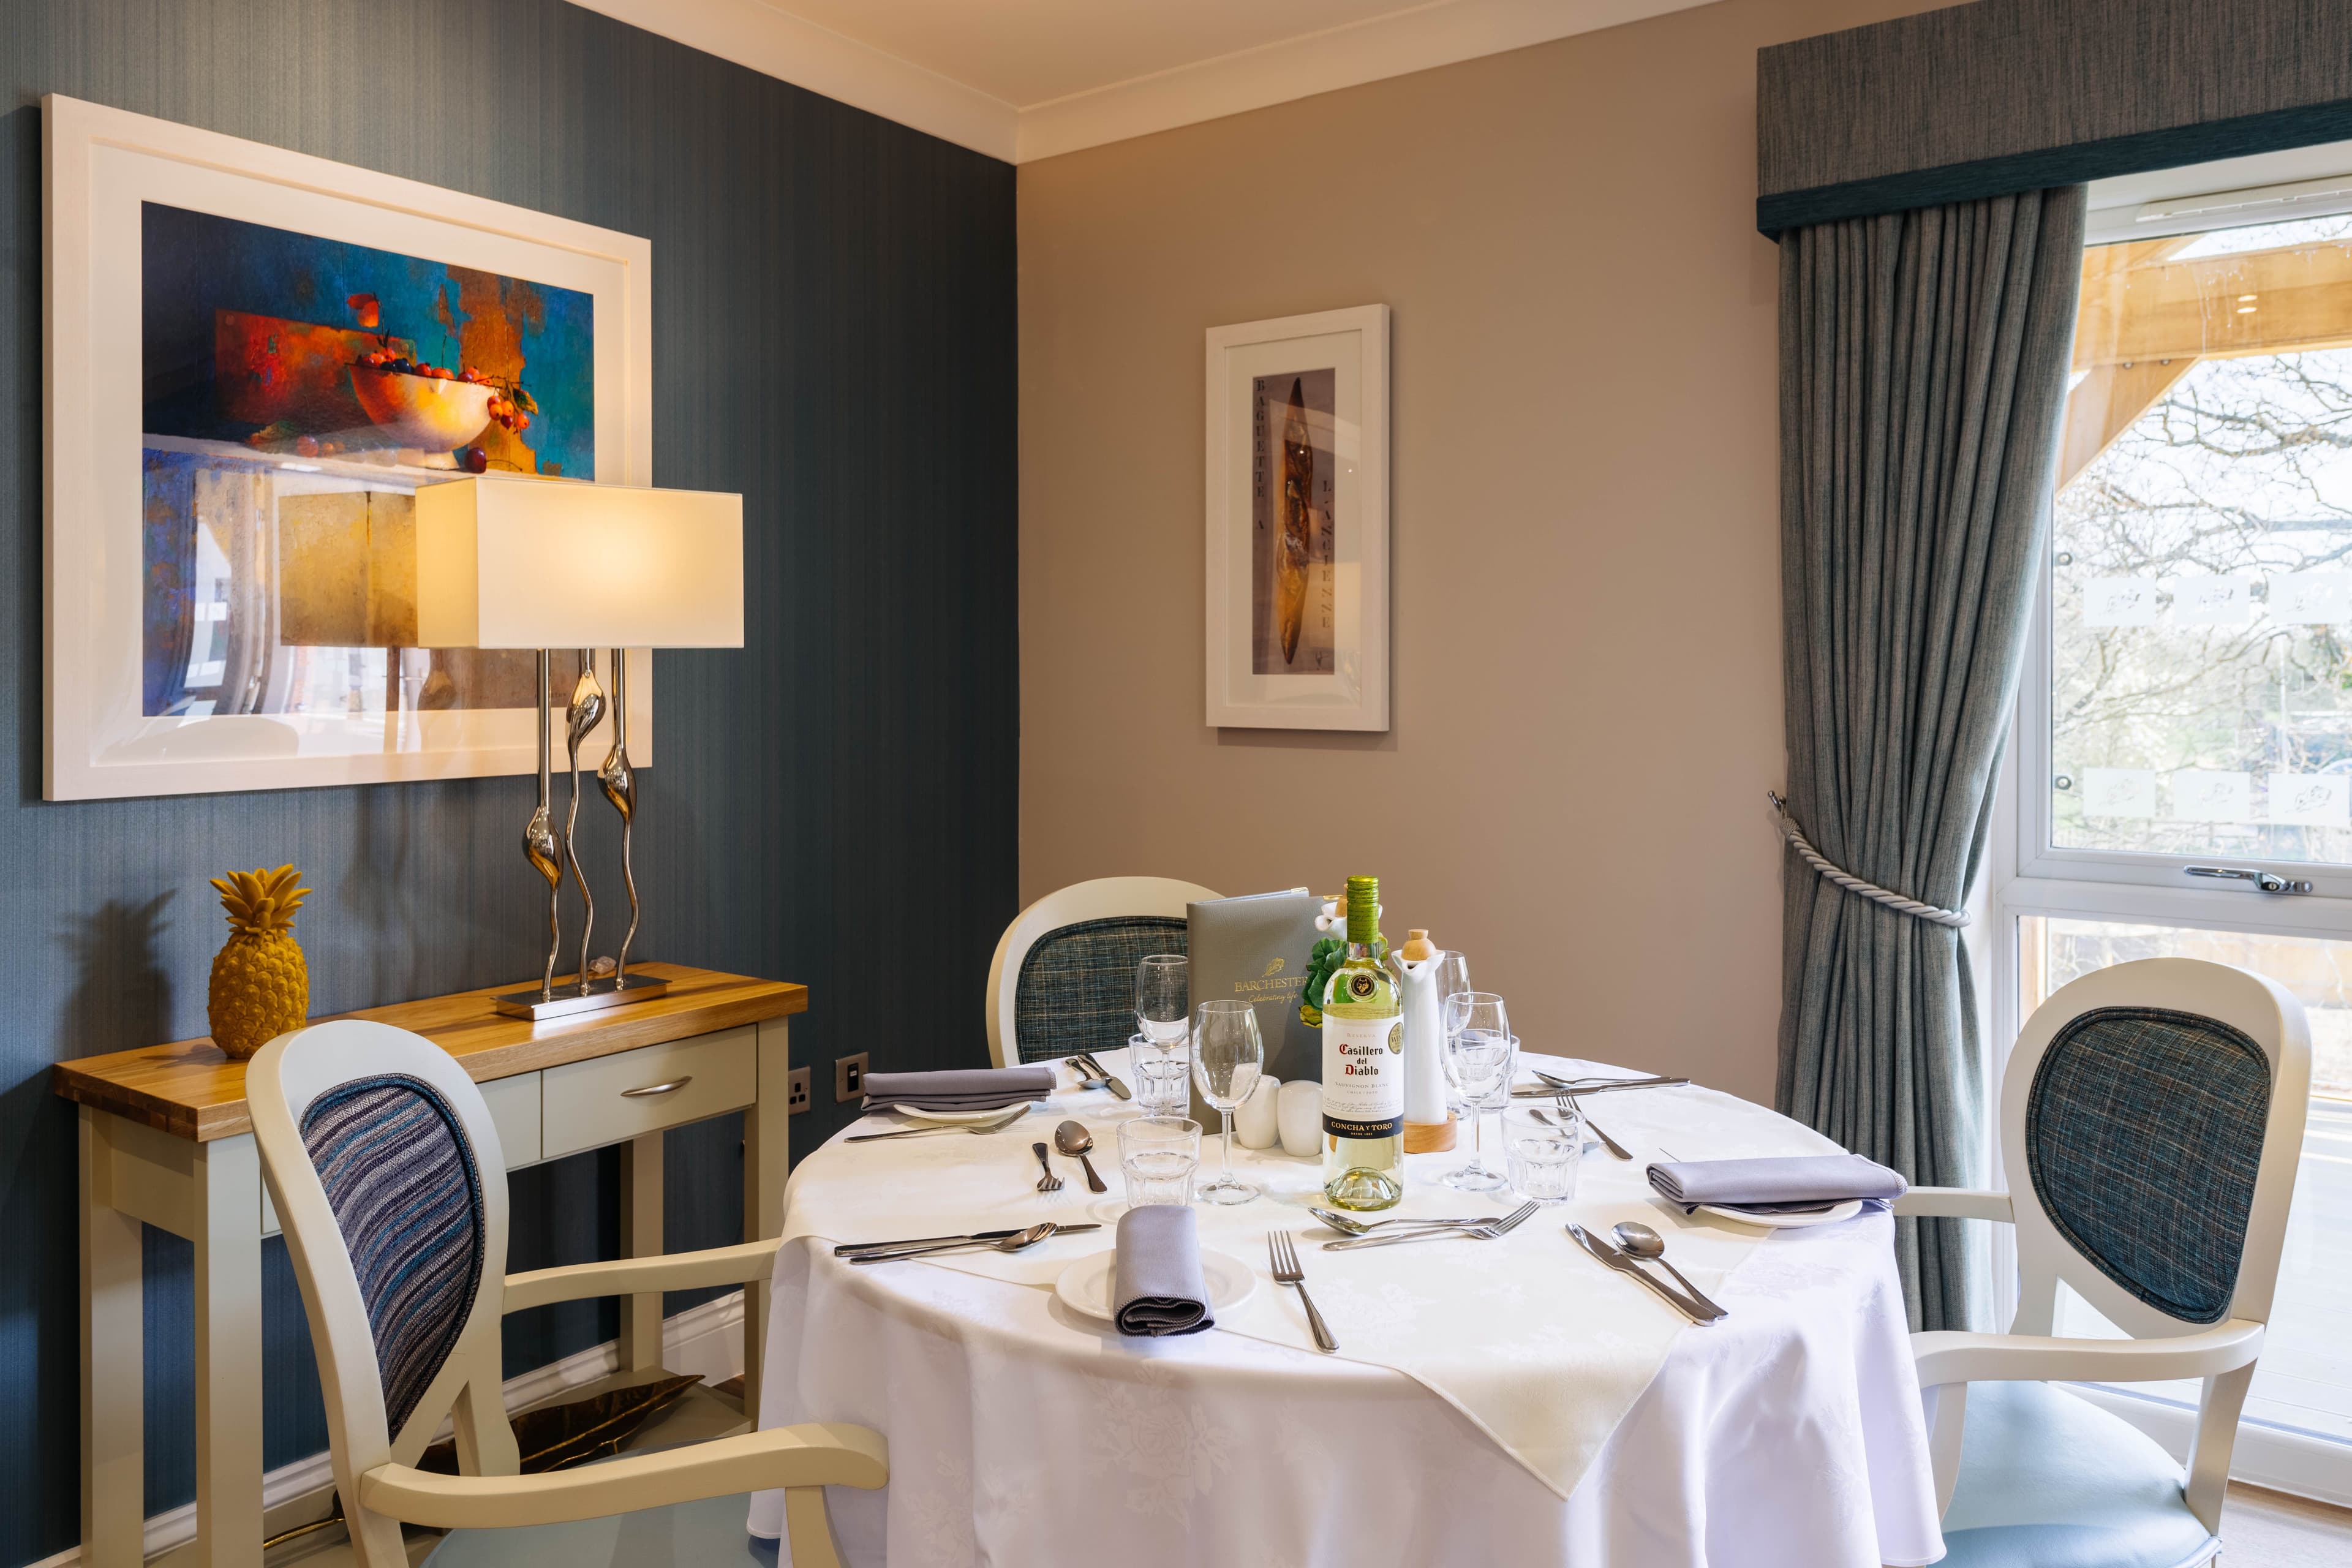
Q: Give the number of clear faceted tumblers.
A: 4